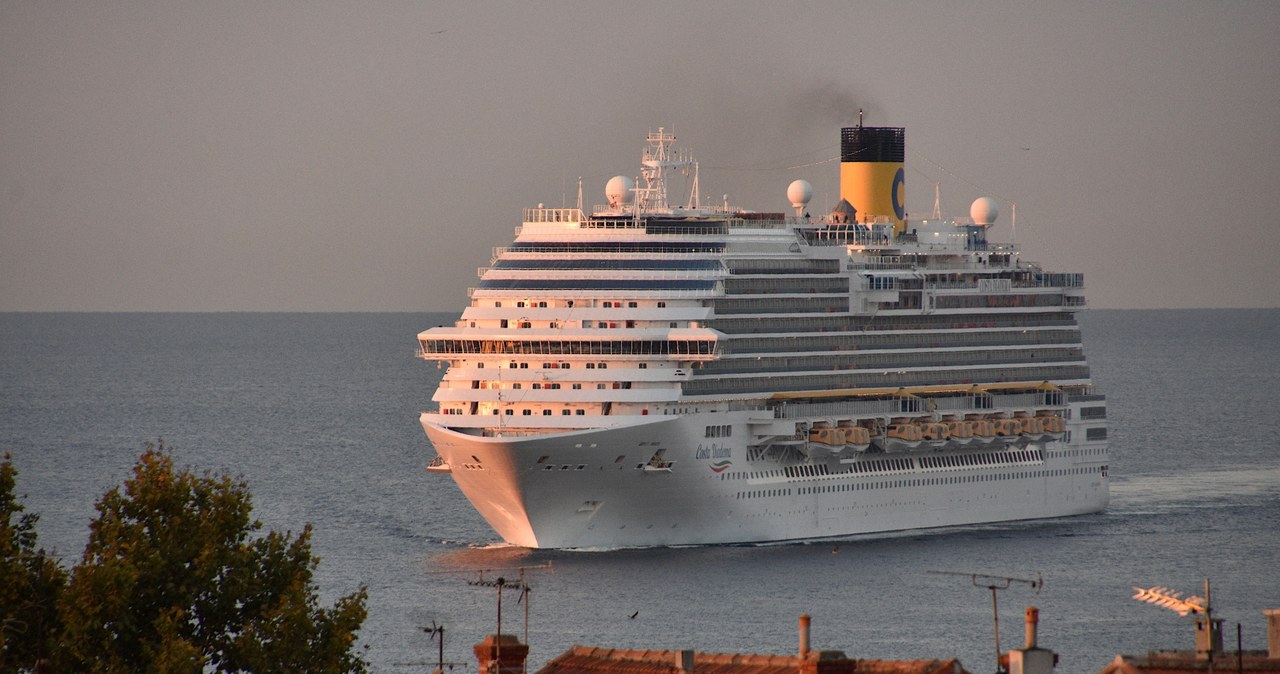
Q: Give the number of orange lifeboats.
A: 9